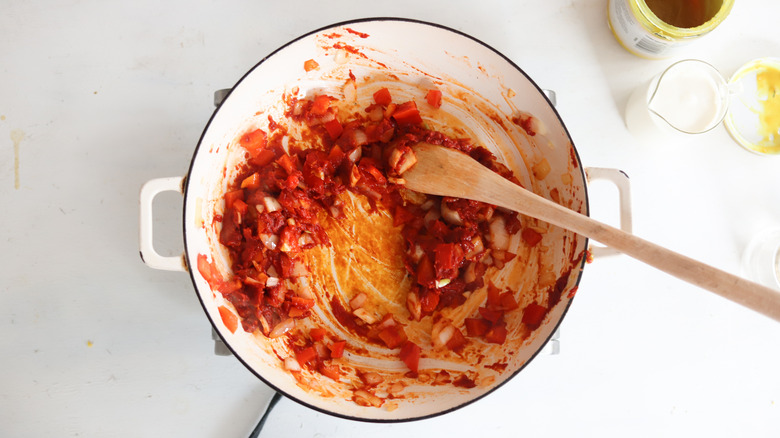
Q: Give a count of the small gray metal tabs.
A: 4